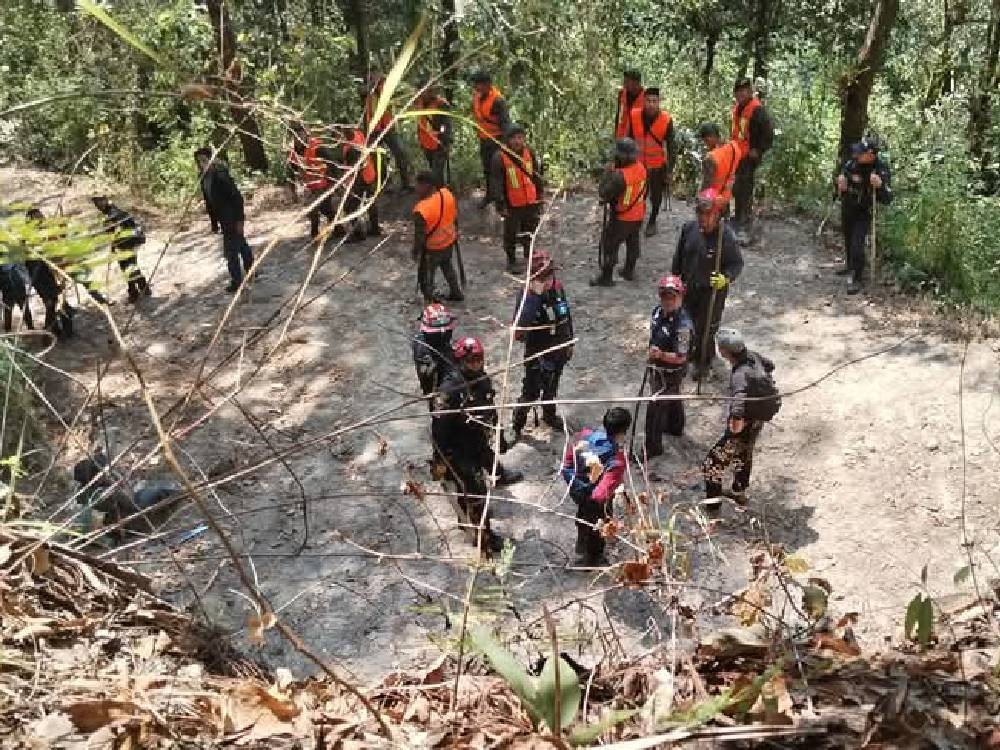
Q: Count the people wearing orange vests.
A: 12